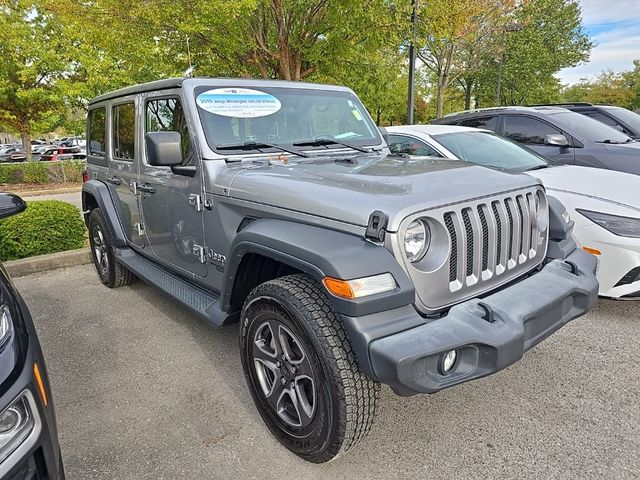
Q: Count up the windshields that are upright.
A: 1